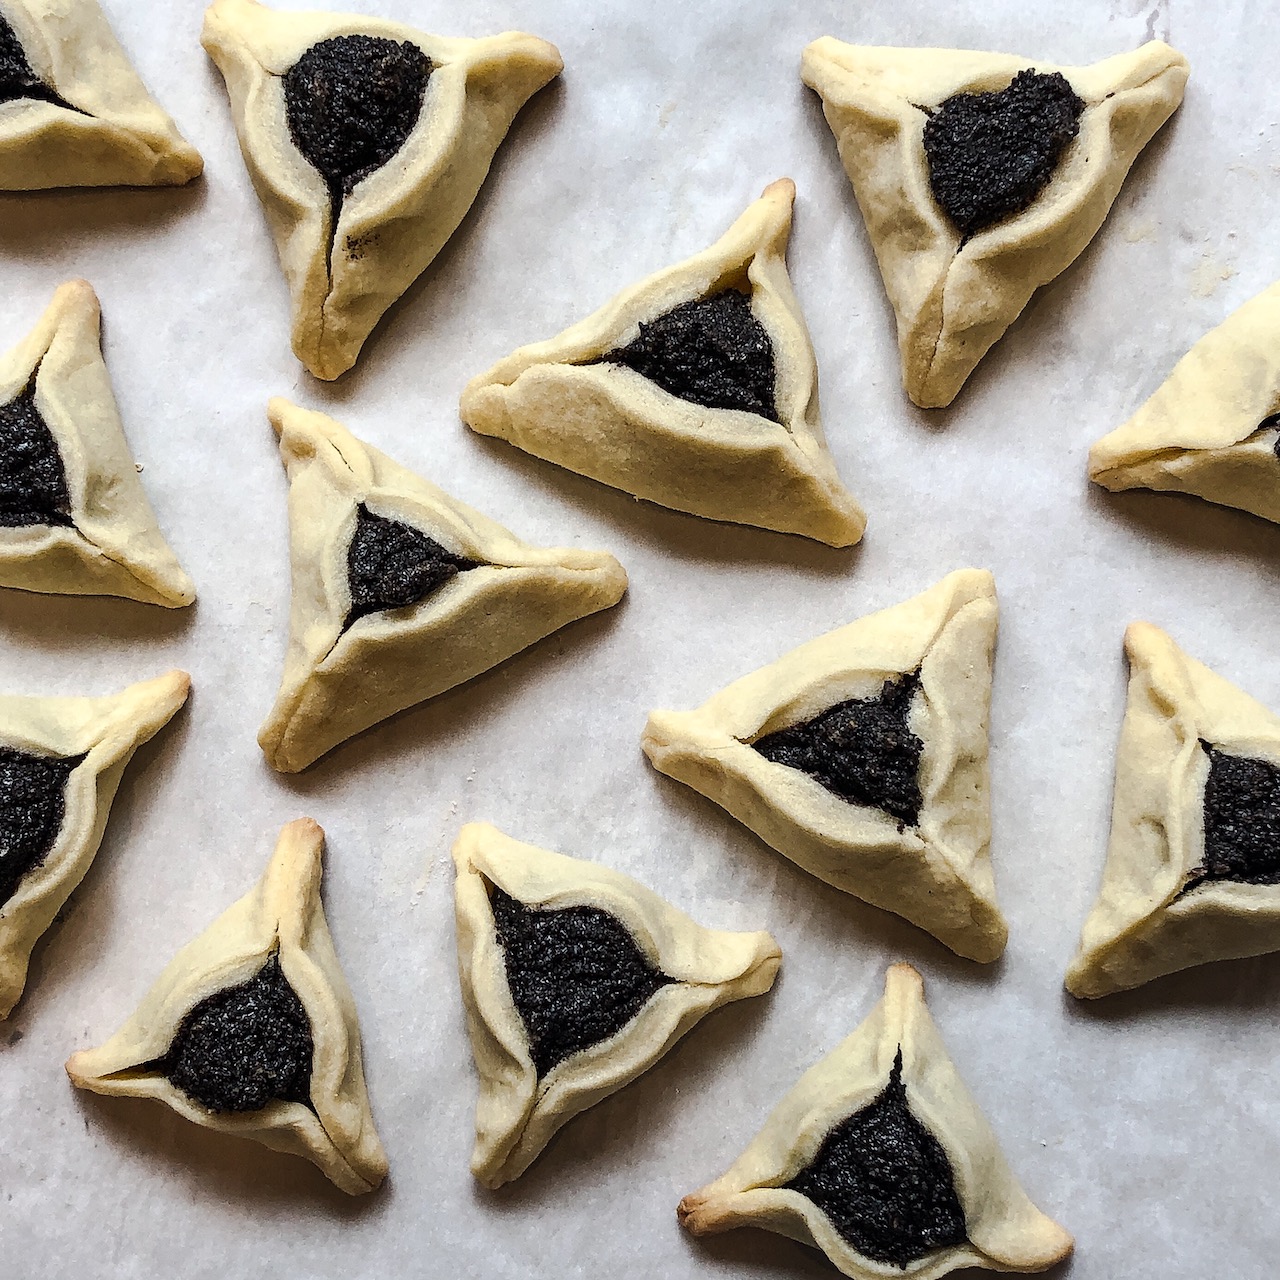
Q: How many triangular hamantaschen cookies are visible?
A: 13